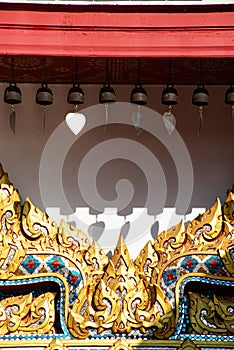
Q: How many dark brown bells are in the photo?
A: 8